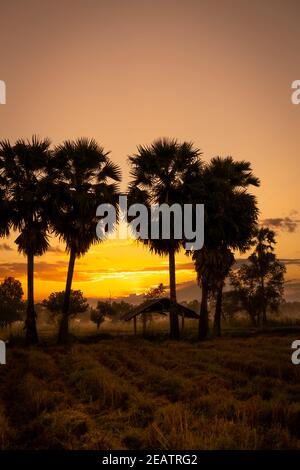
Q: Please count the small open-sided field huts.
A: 1